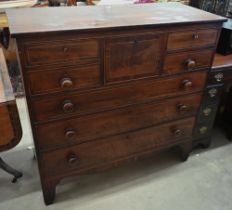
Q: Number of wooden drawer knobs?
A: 8